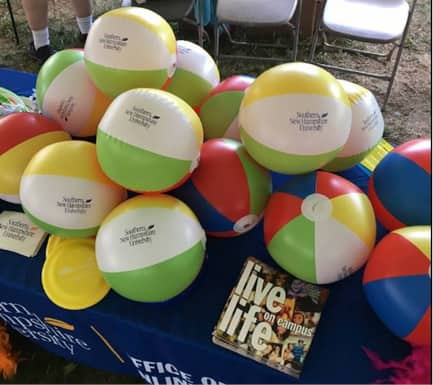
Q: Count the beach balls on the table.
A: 14